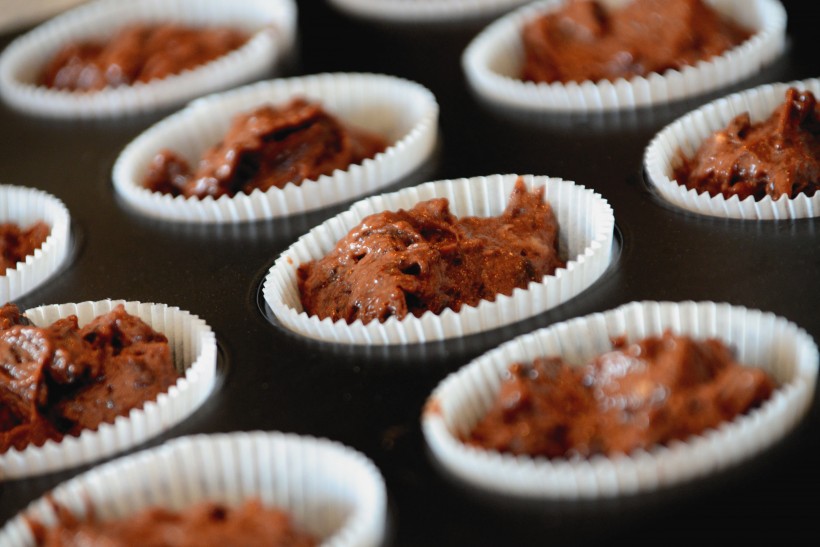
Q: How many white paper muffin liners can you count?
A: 10